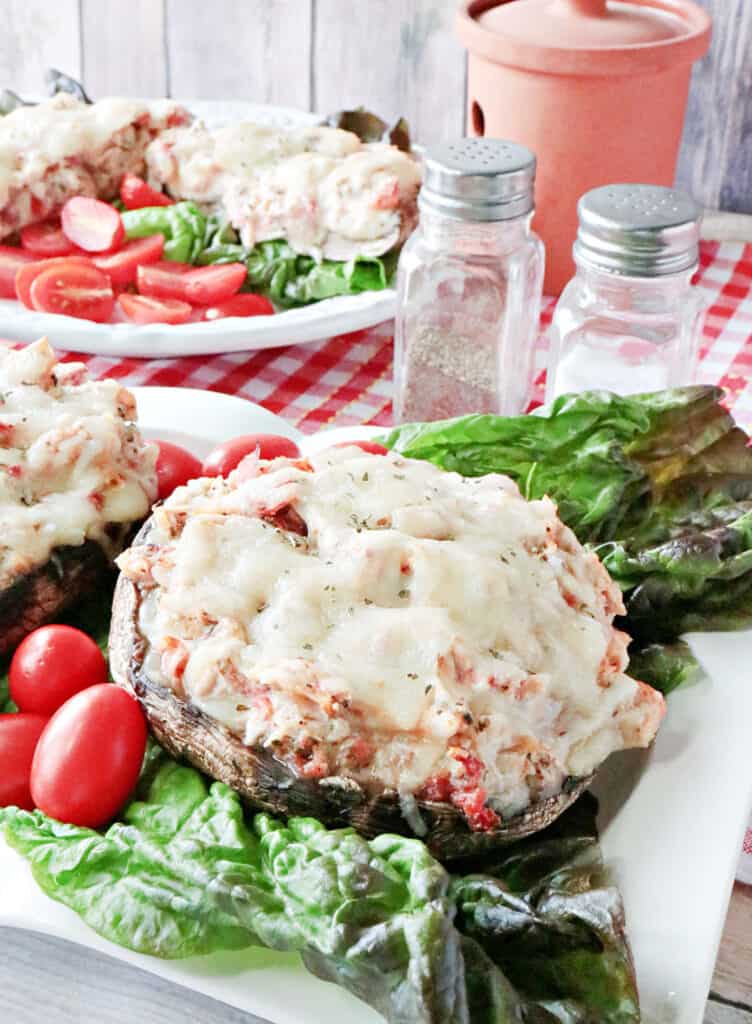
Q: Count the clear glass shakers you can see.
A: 2